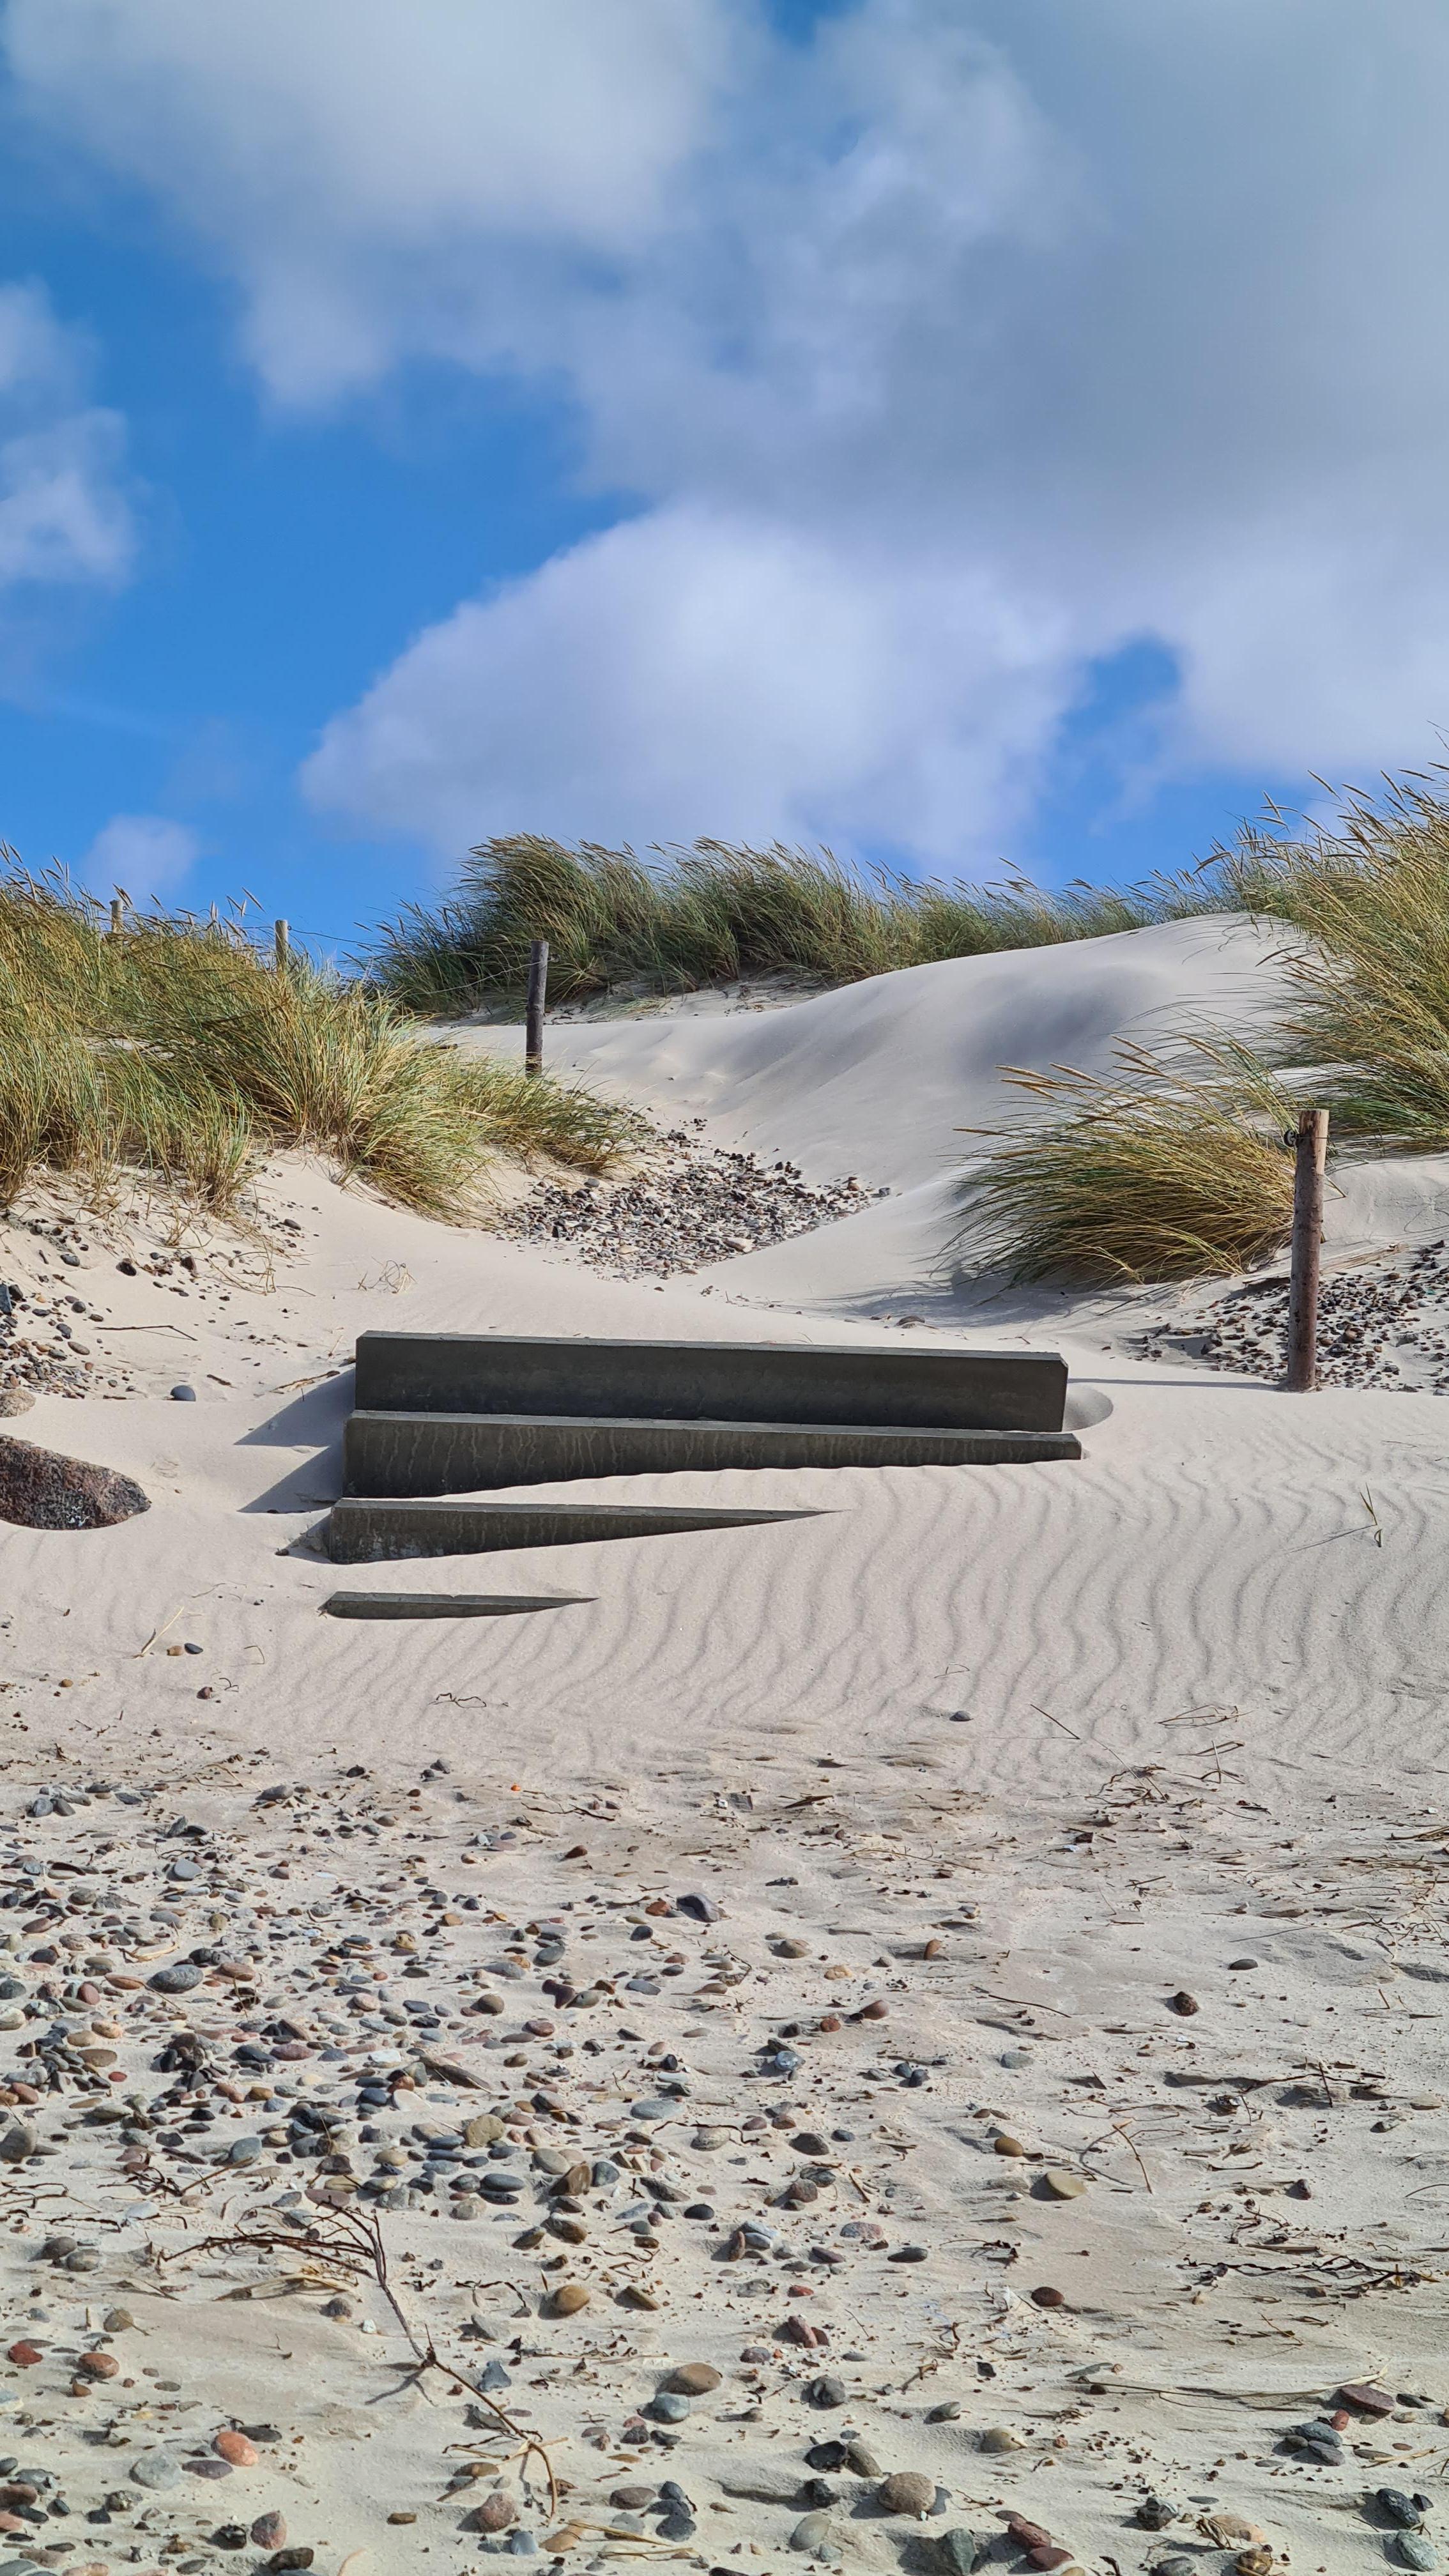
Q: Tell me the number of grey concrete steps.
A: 4